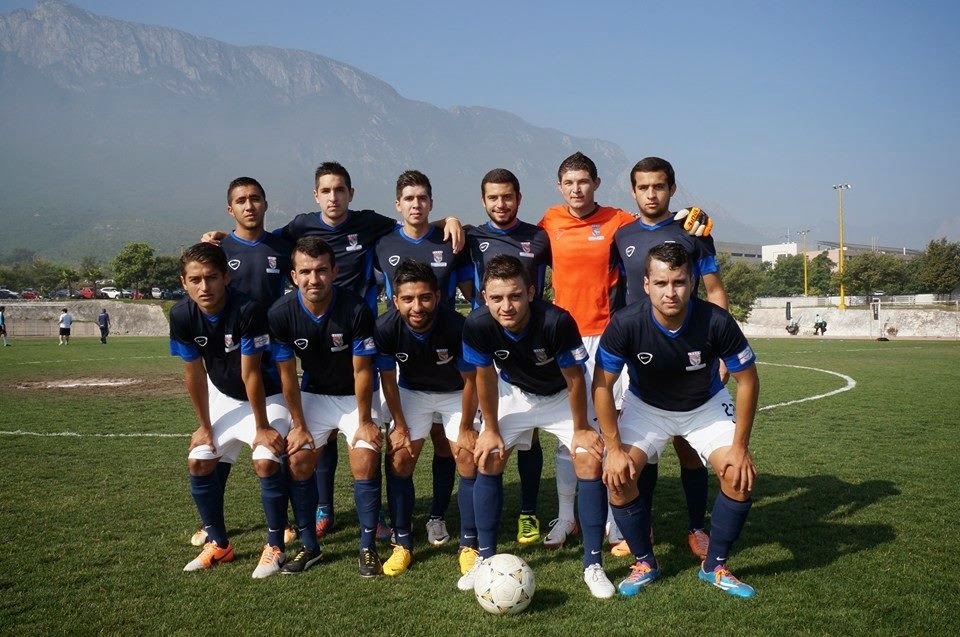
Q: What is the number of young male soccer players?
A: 11